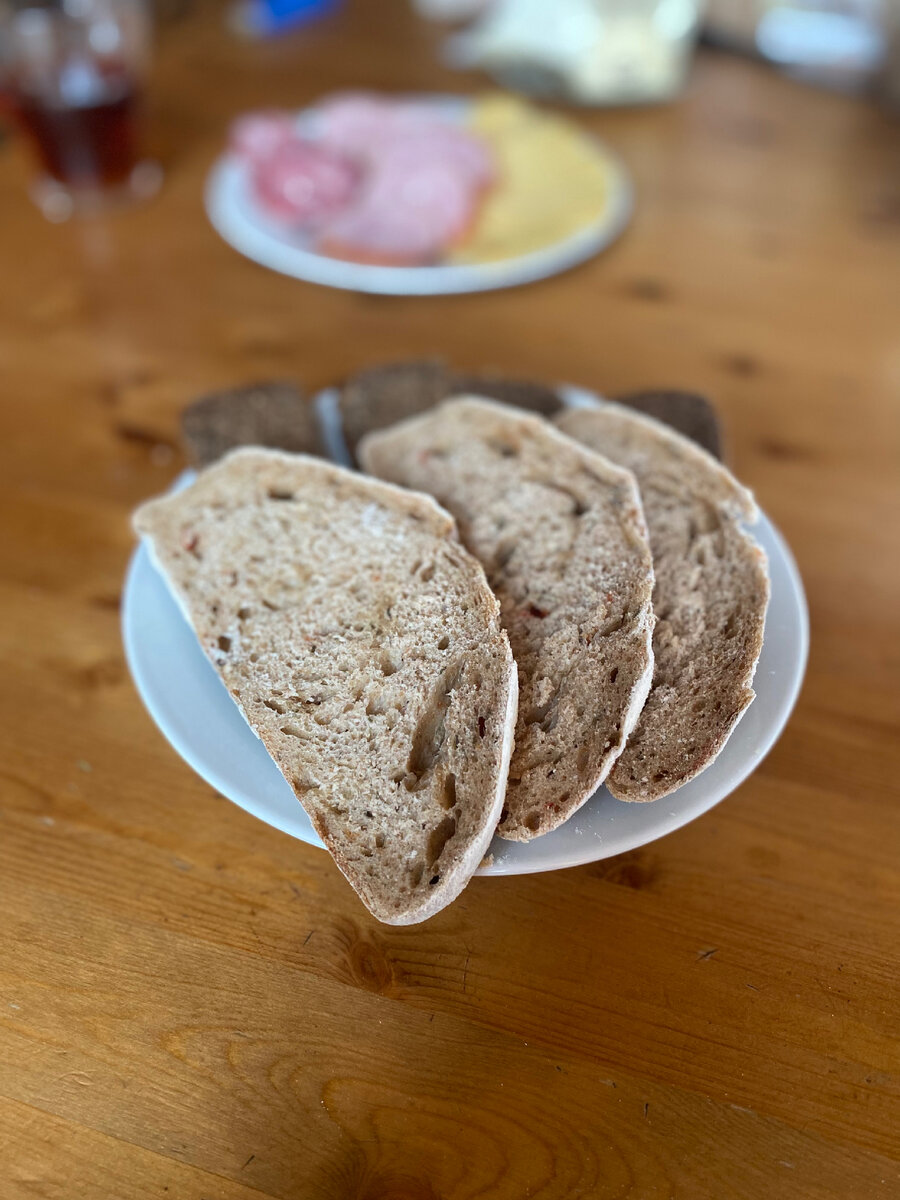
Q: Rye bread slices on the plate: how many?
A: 4